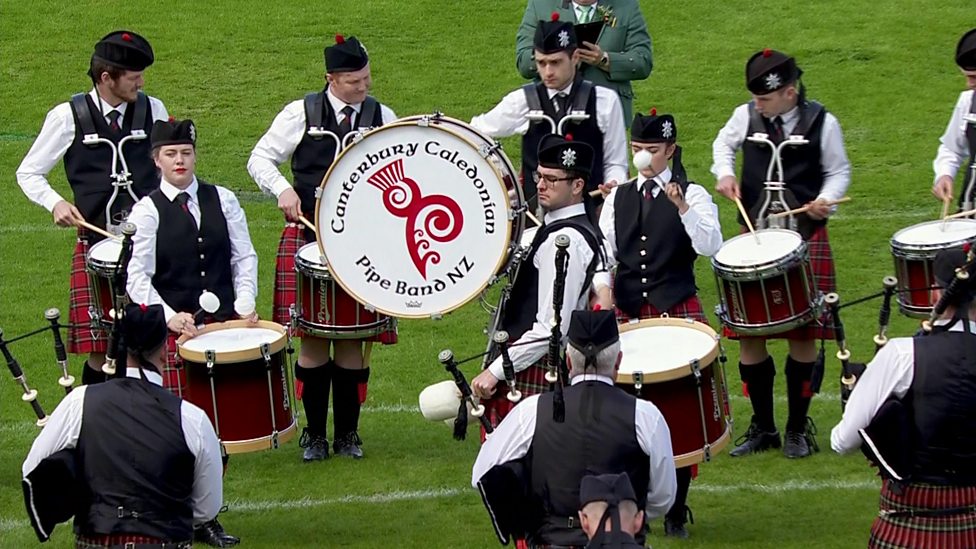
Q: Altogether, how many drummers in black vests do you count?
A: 8